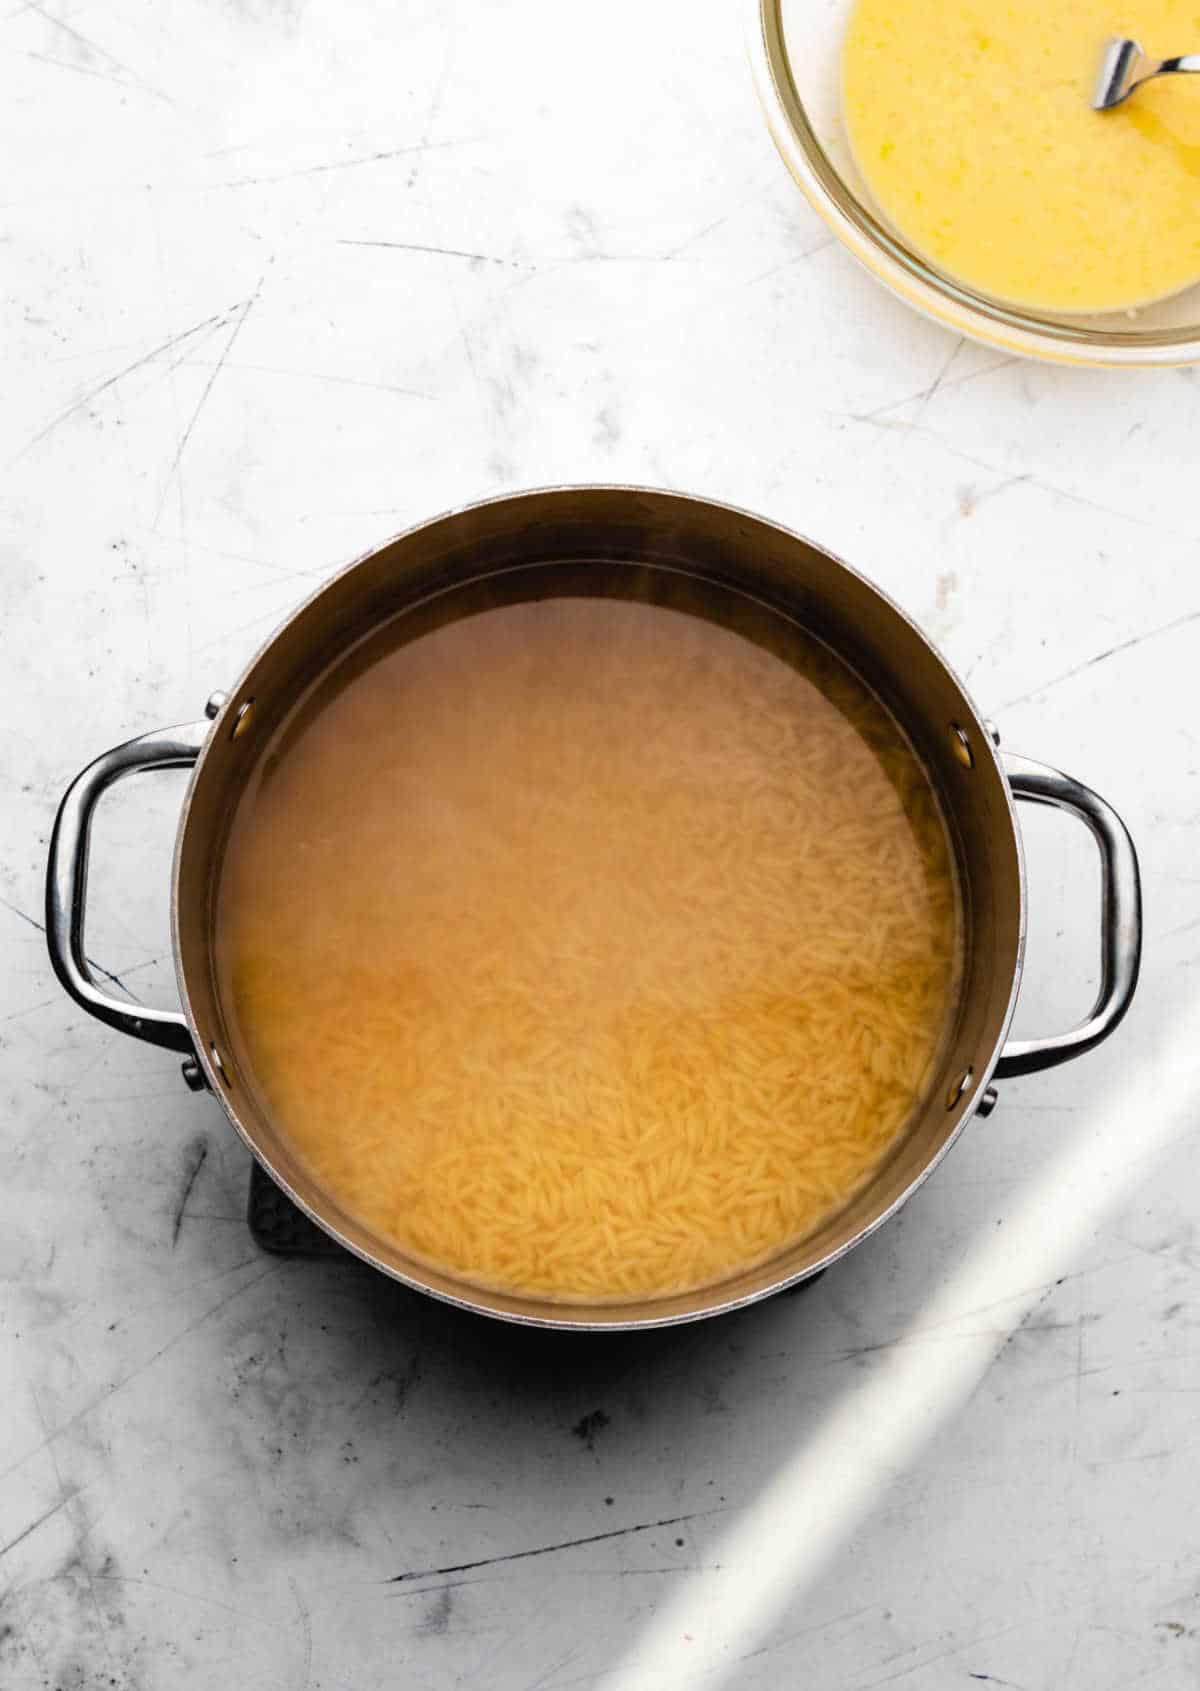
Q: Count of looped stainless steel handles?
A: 2